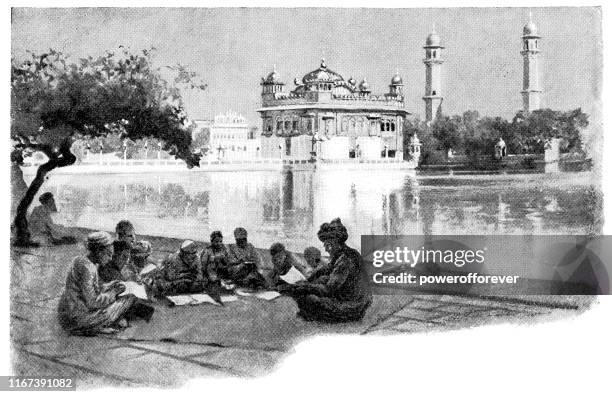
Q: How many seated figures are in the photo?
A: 11